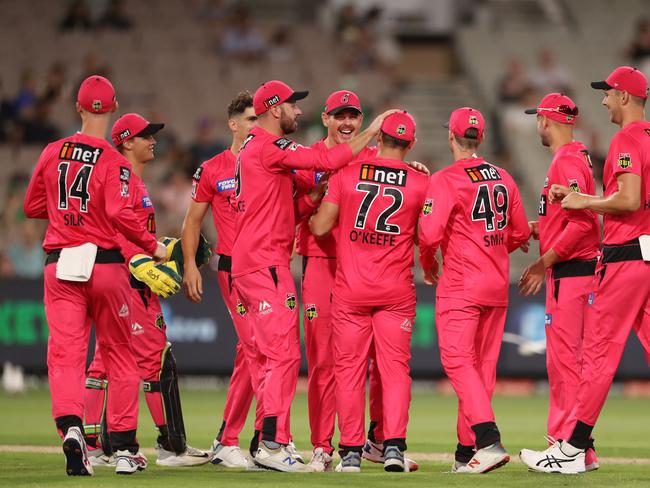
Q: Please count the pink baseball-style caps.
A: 8